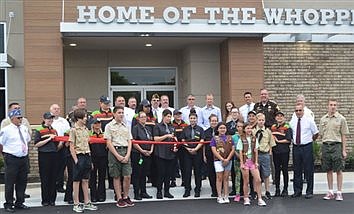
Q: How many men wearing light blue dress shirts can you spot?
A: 2